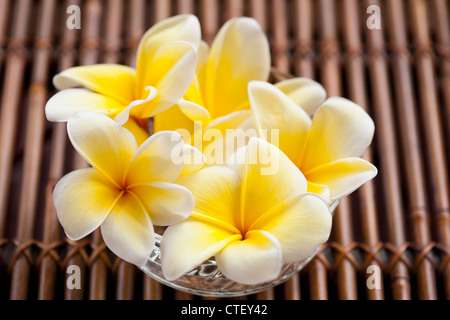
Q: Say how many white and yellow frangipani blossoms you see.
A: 5